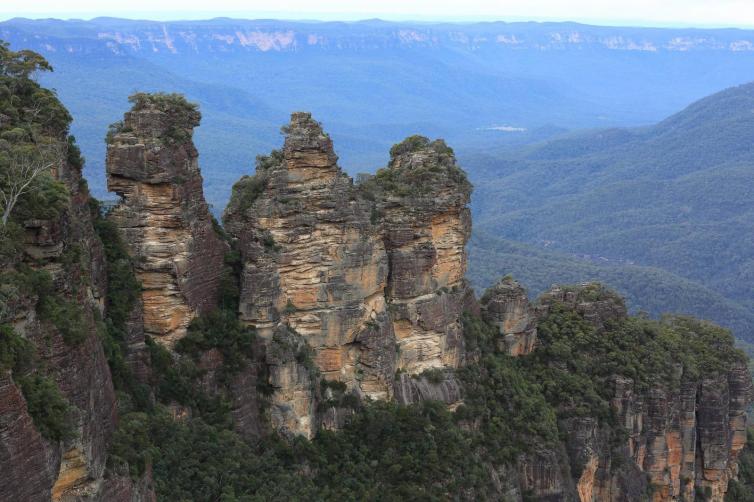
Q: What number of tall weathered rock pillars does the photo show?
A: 3